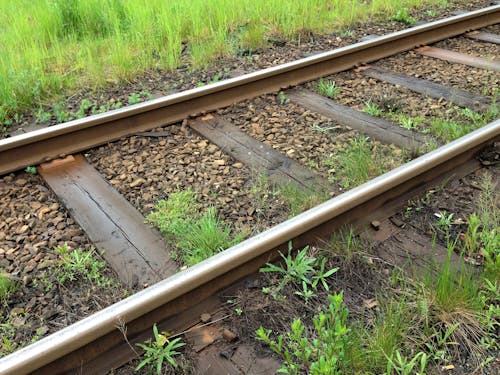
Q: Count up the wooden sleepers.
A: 6